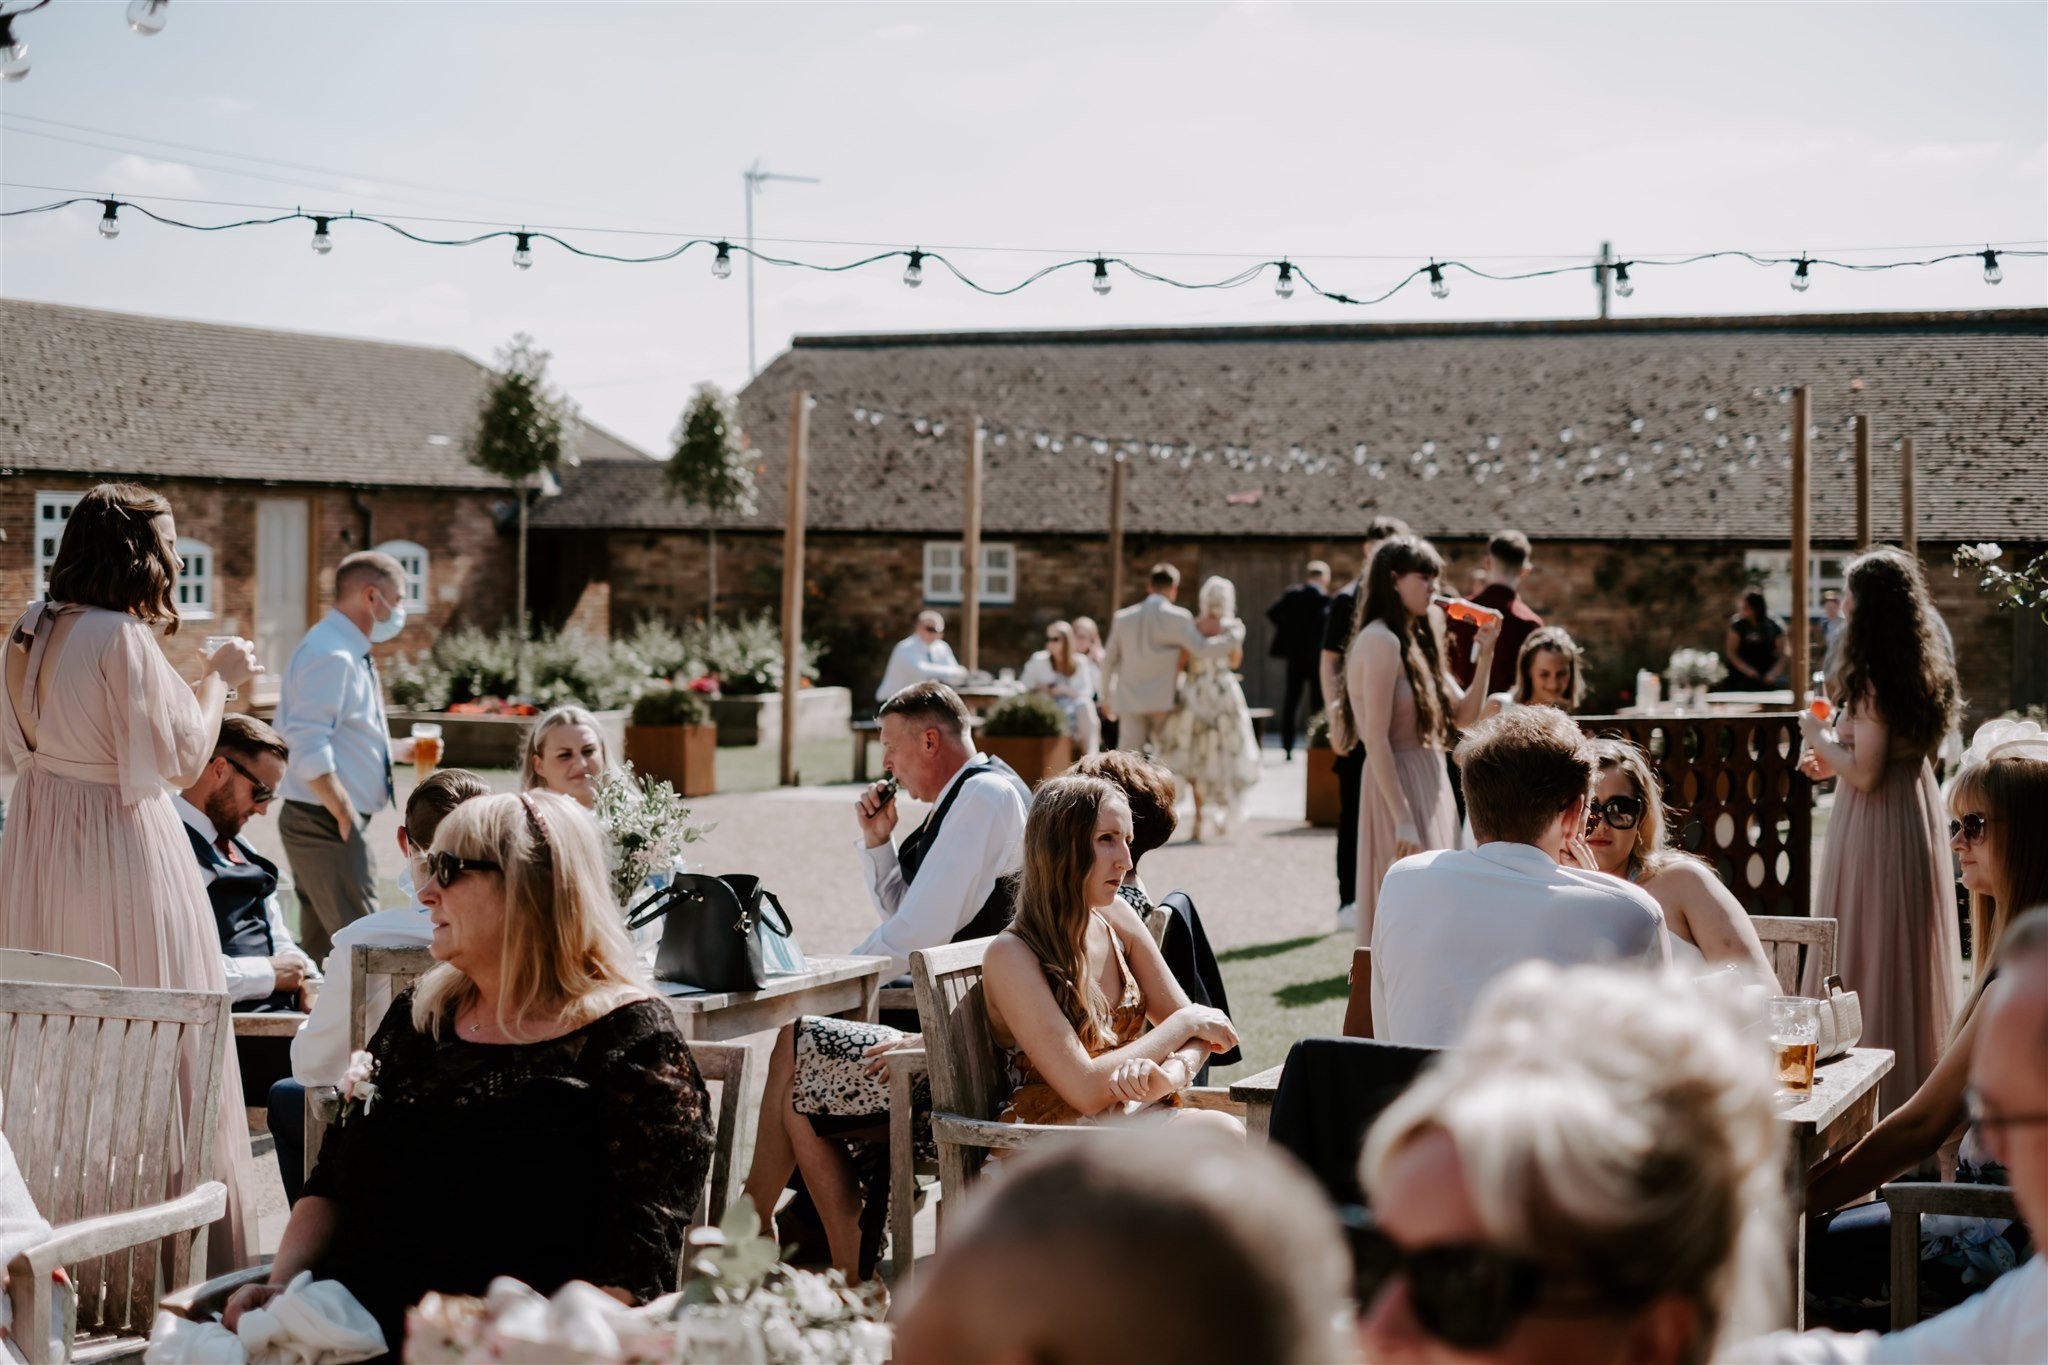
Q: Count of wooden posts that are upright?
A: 6